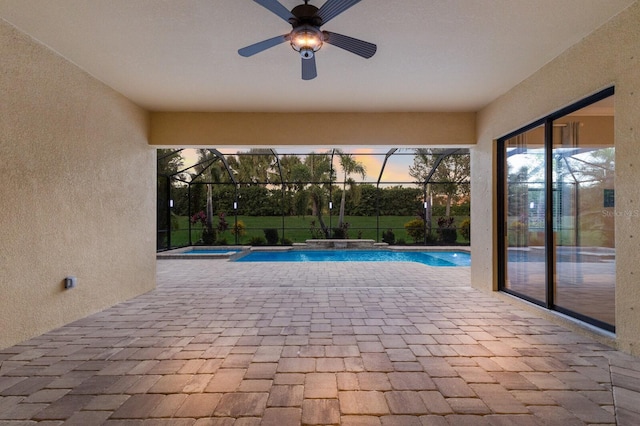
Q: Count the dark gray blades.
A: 5